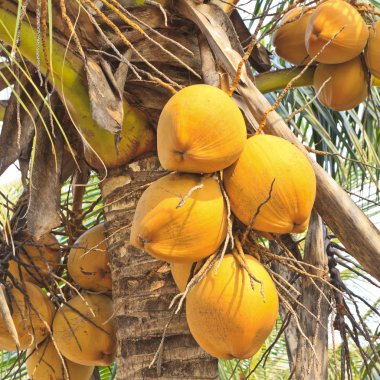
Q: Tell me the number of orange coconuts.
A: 14